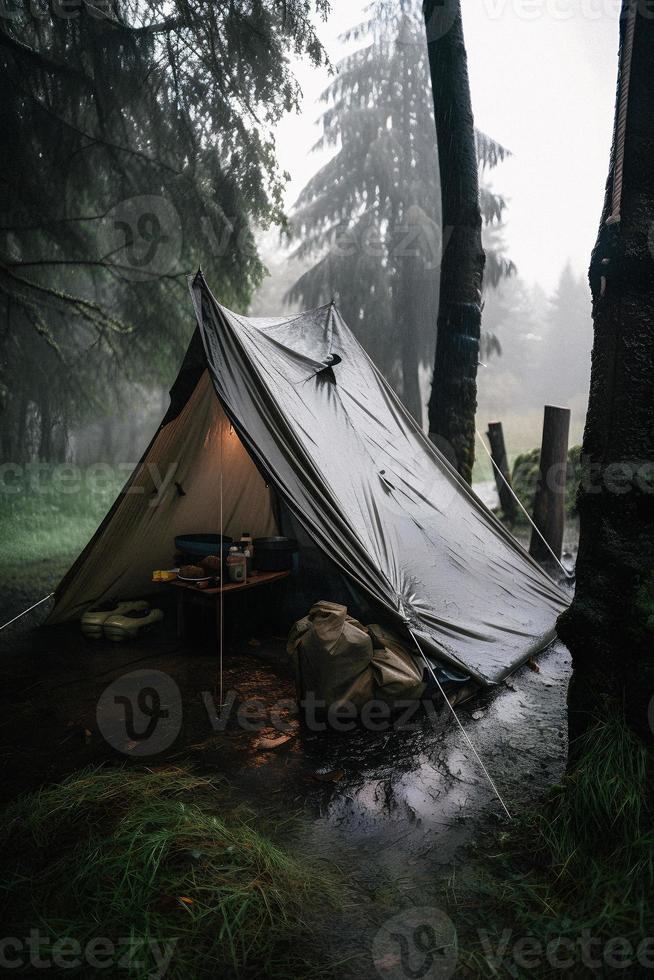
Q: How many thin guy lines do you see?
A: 4